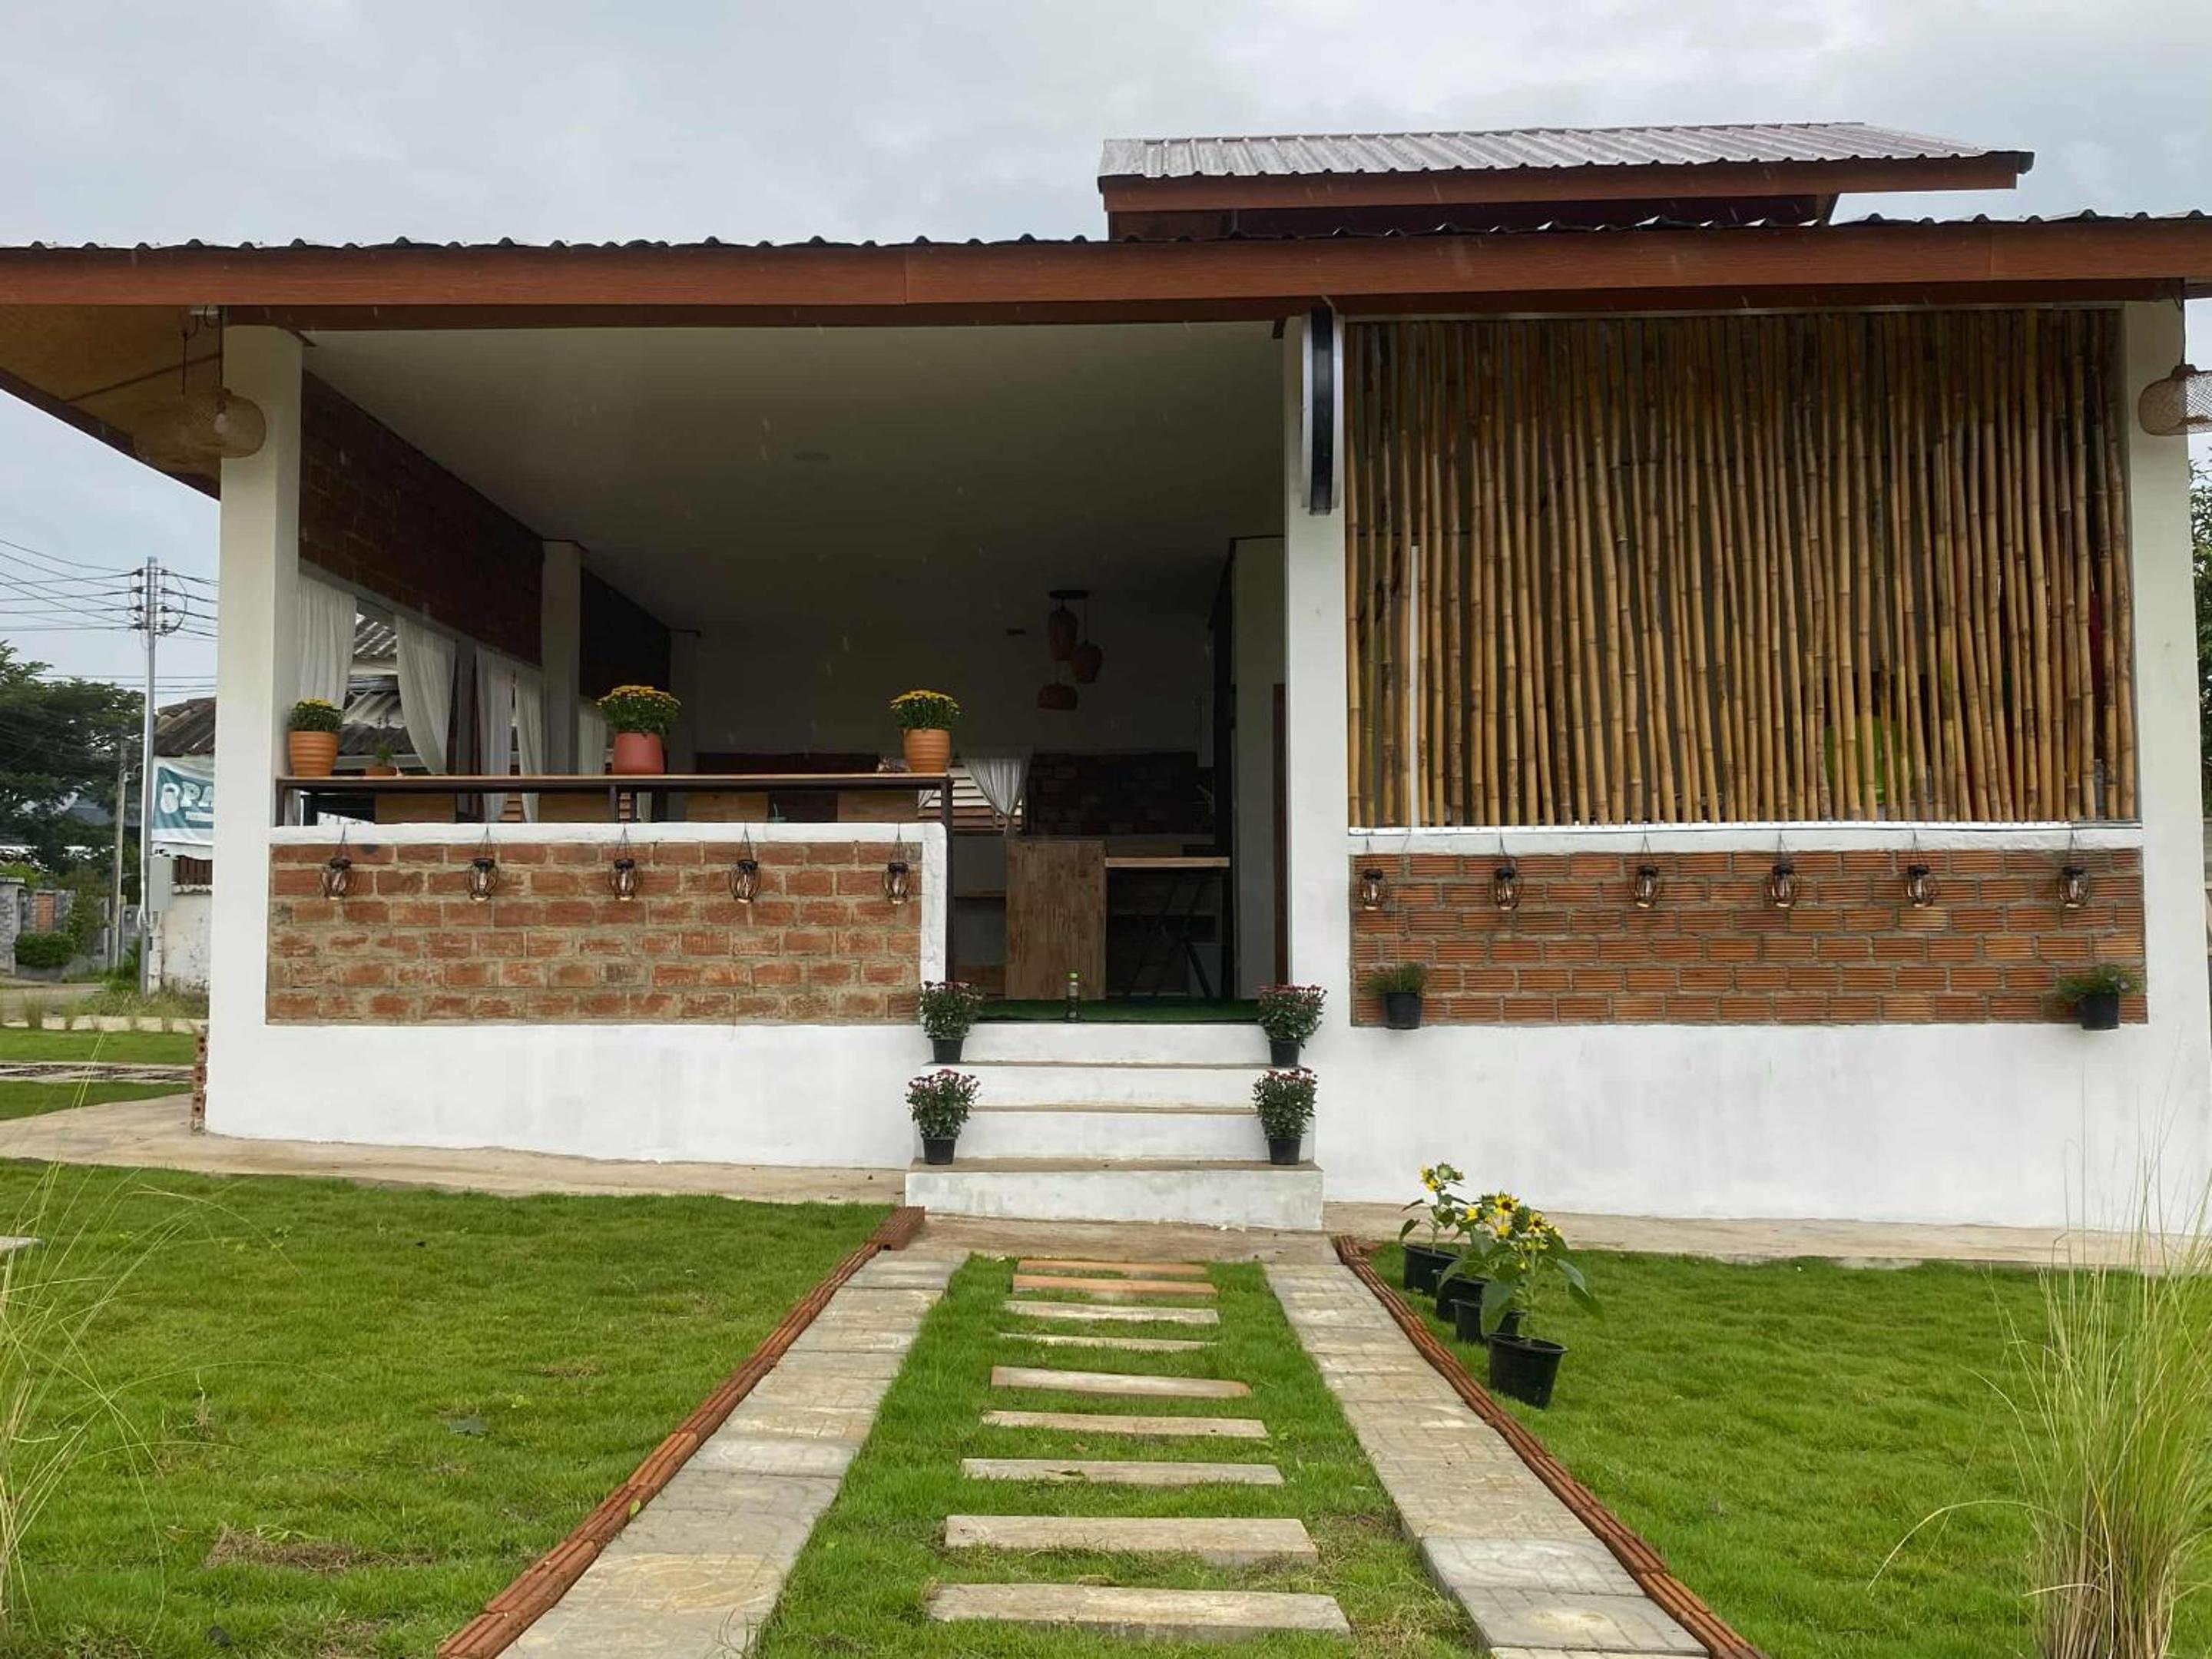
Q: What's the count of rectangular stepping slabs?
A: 9